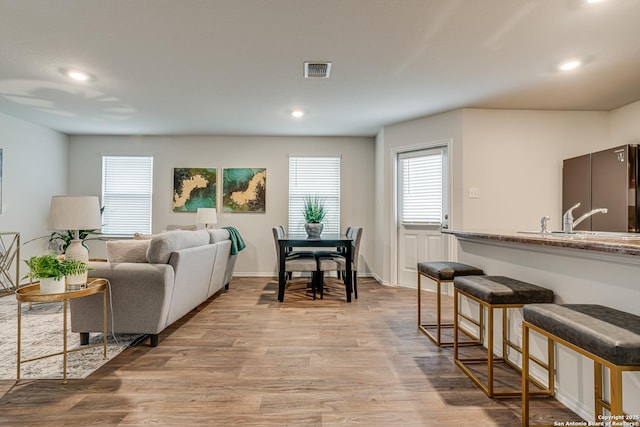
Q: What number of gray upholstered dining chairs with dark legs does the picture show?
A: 4